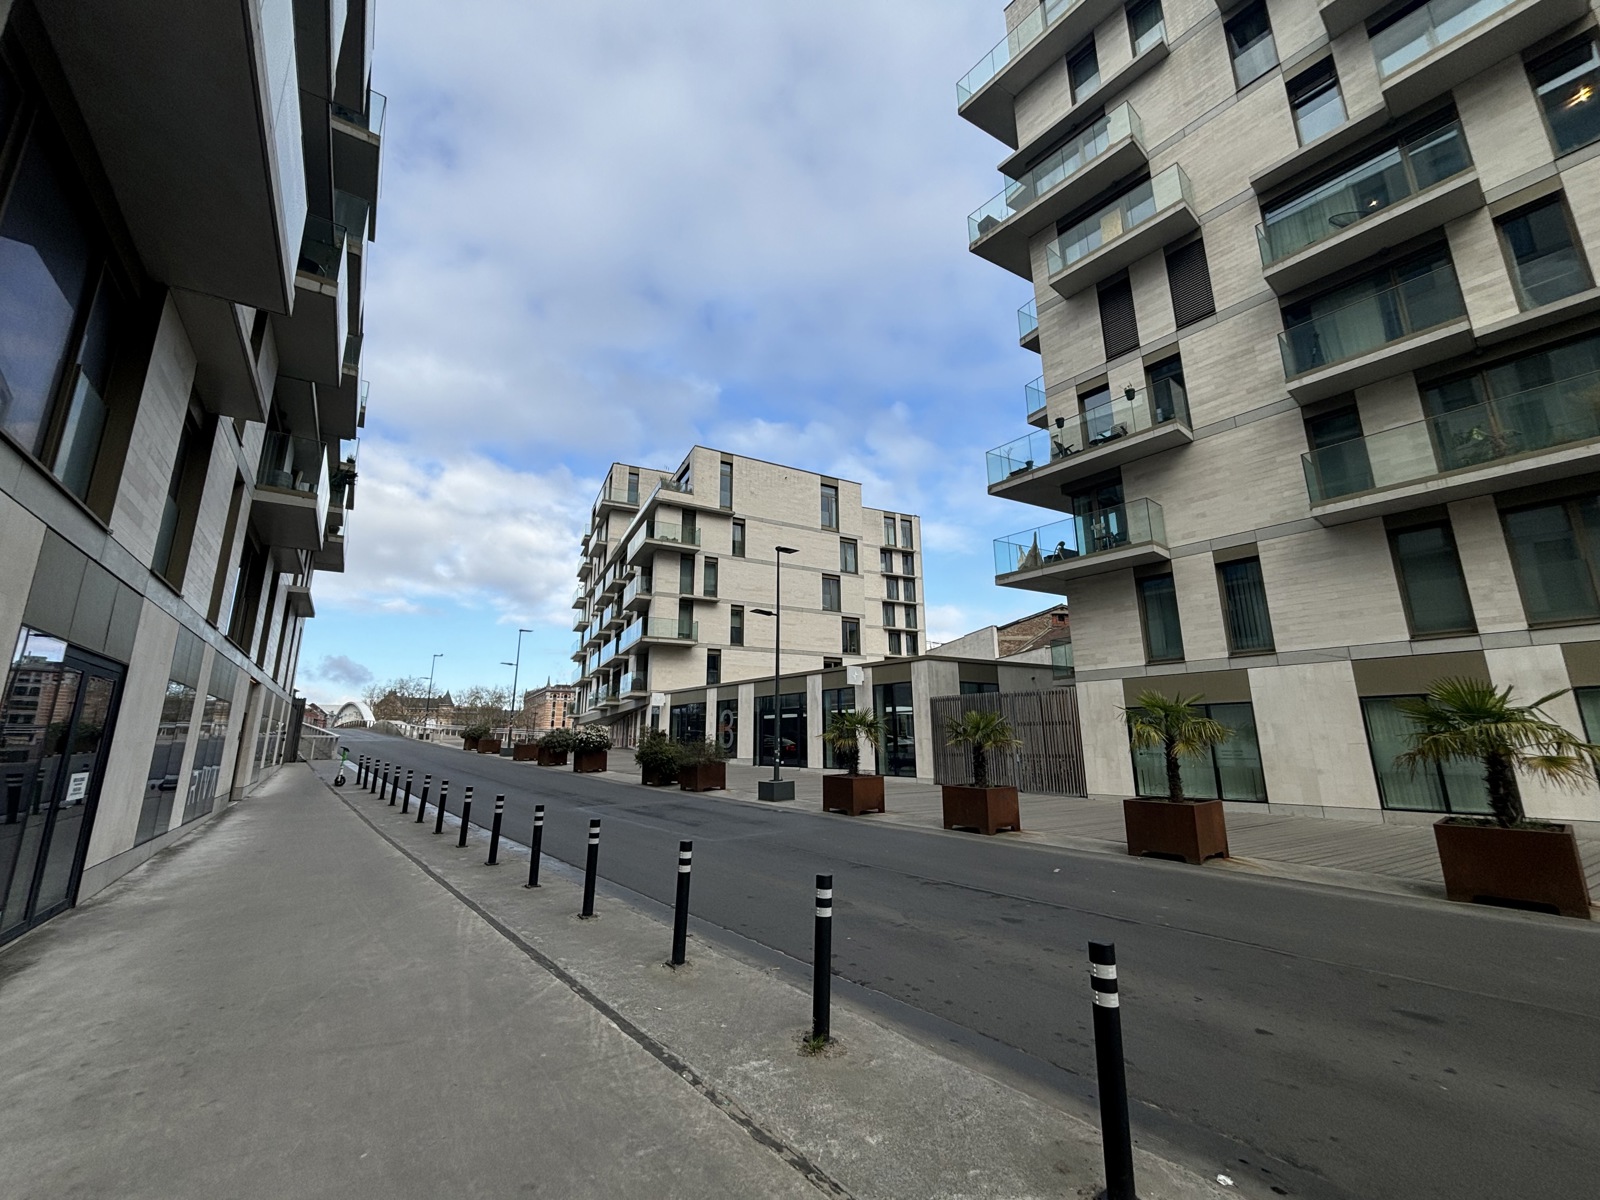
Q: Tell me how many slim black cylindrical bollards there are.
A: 15